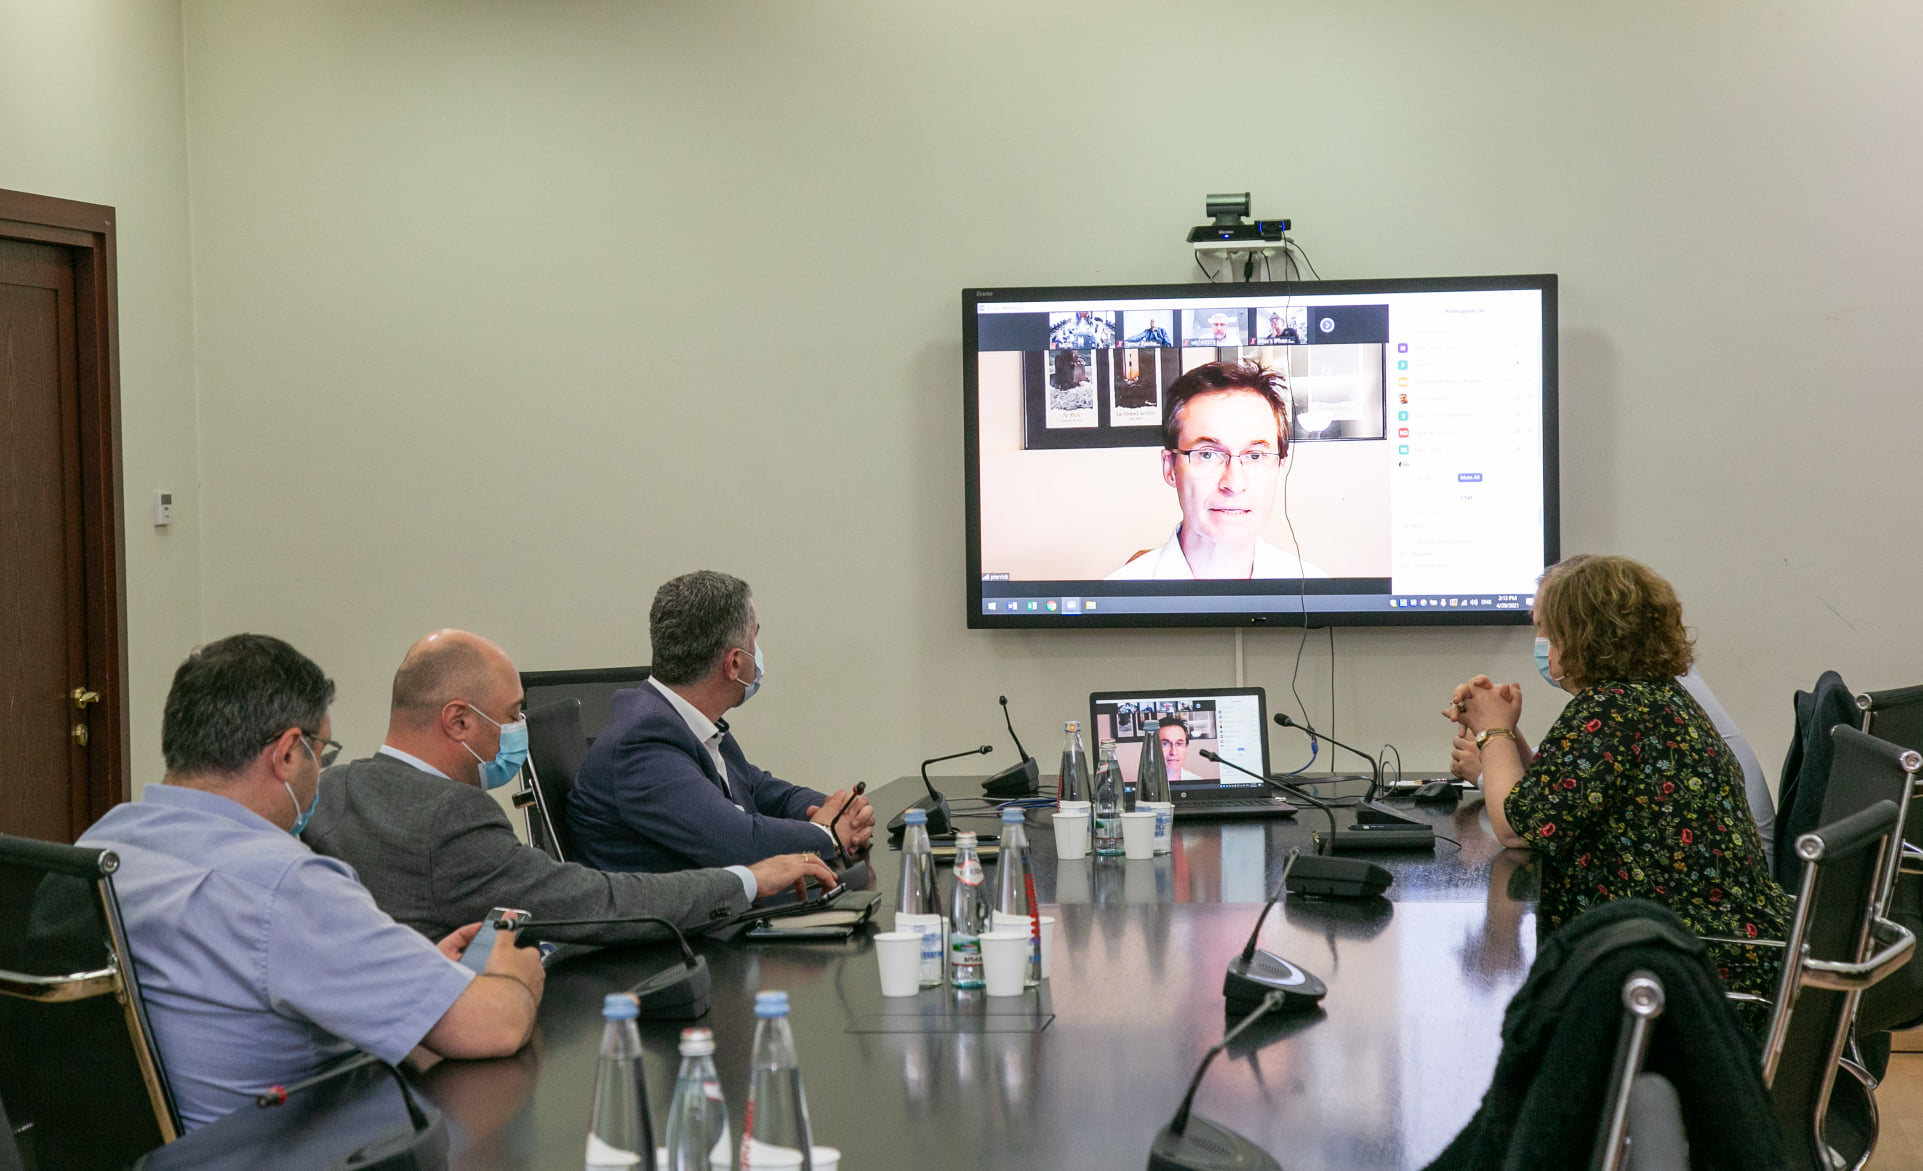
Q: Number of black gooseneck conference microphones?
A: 9